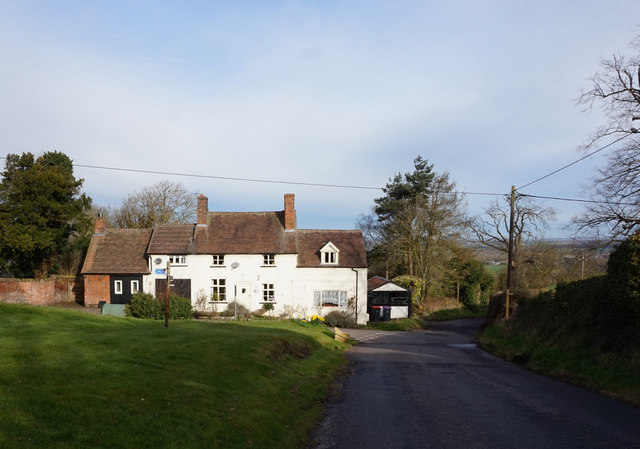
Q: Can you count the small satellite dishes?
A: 2